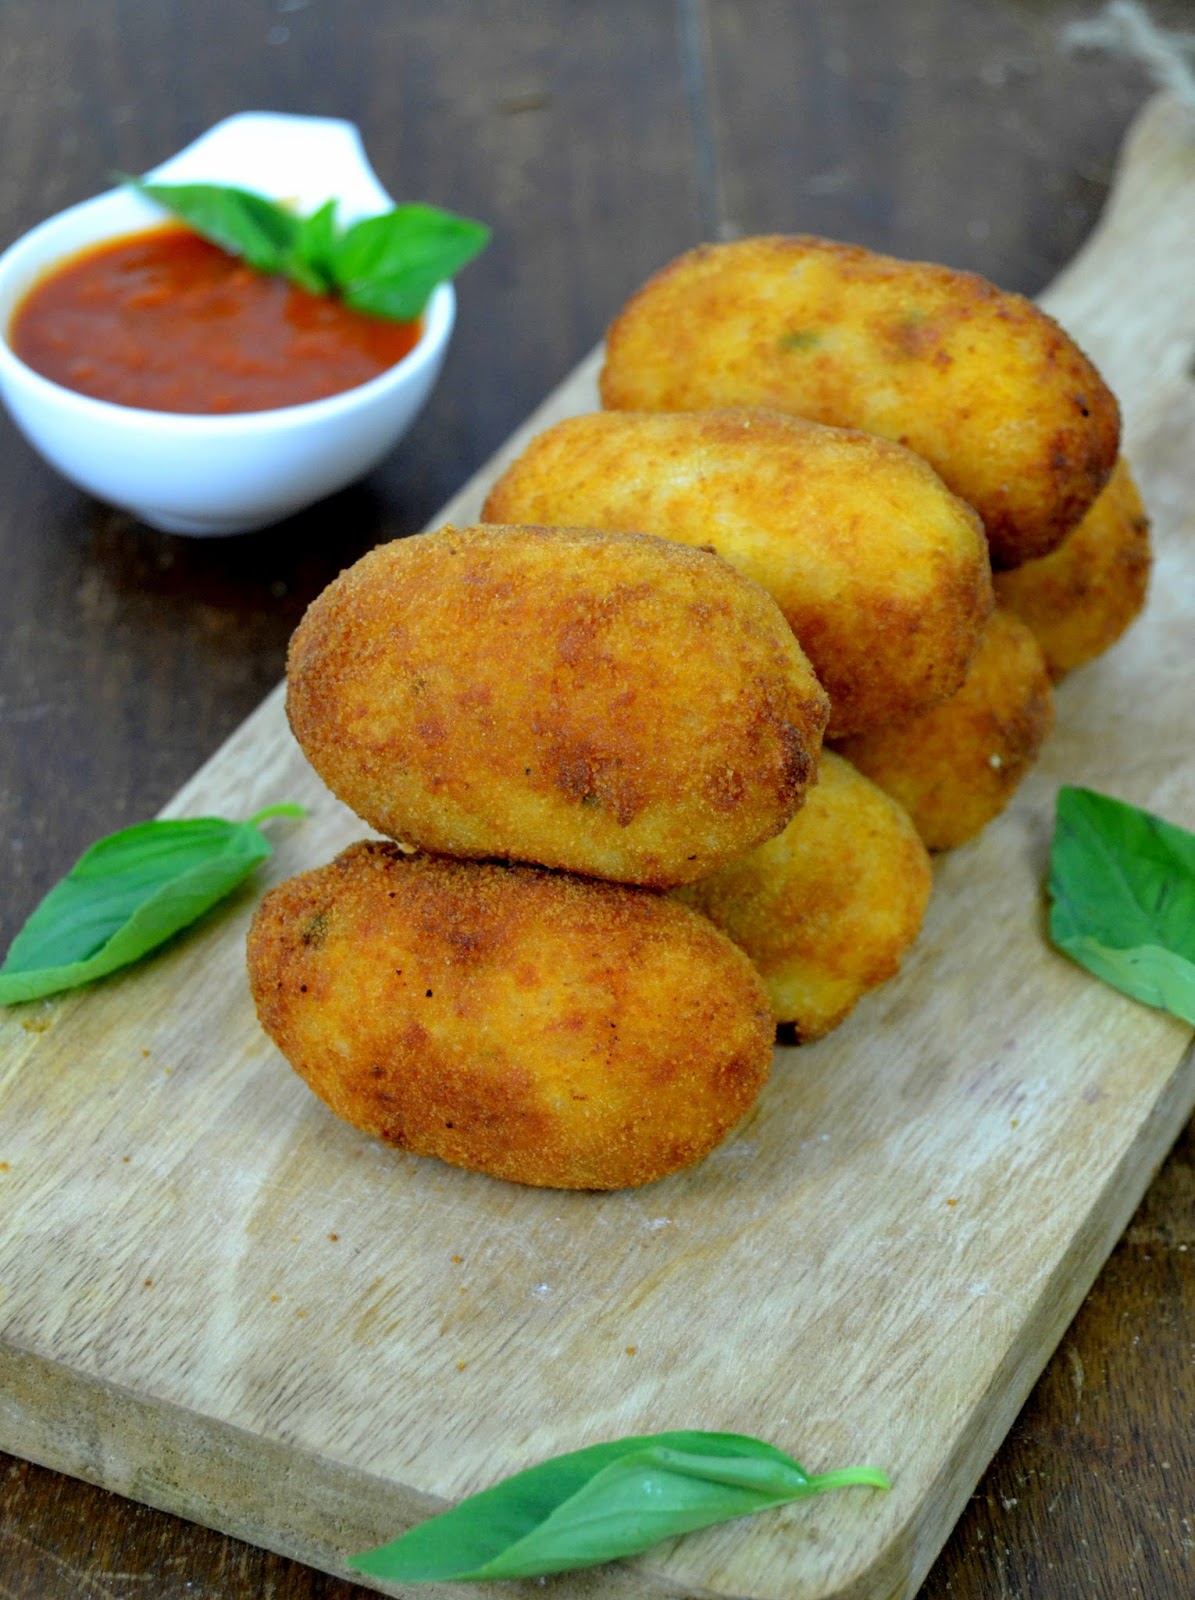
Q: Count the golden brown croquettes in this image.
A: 7